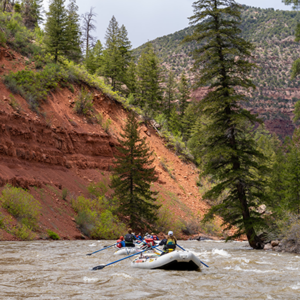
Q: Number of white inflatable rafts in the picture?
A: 2